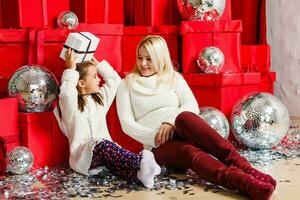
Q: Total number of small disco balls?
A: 3